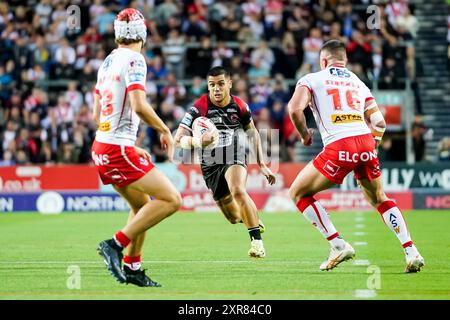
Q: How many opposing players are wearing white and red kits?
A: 2